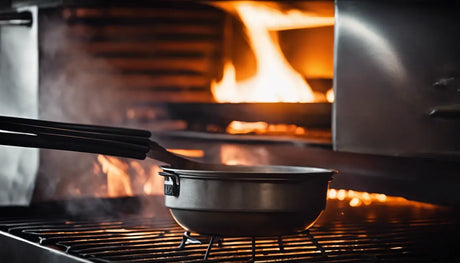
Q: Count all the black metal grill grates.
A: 1